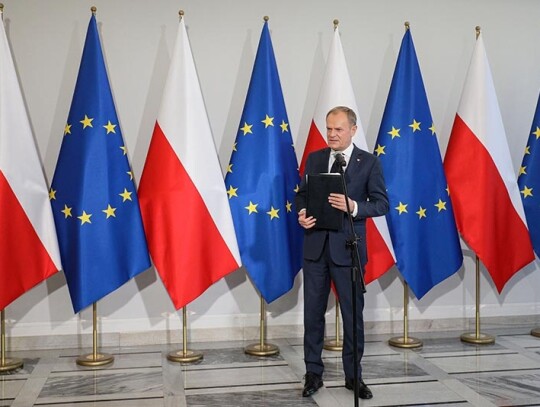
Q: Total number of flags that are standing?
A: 8